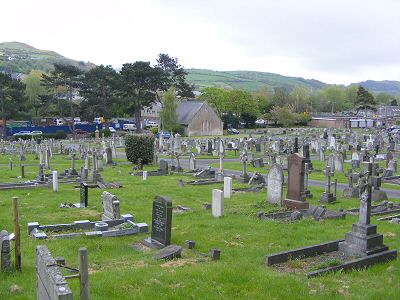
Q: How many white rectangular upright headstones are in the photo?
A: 4